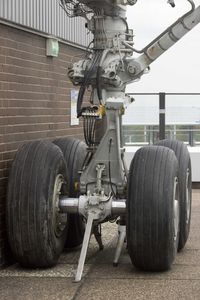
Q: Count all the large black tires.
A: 4